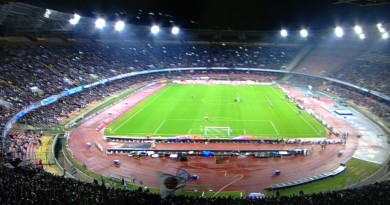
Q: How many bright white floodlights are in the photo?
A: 11